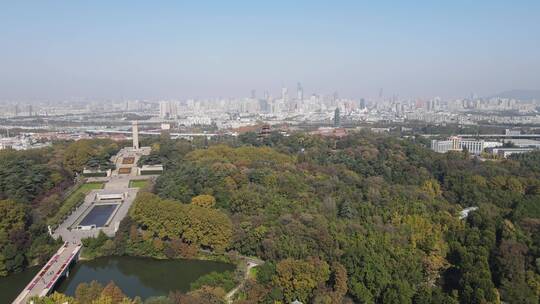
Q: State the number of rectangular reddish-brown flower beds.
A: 2